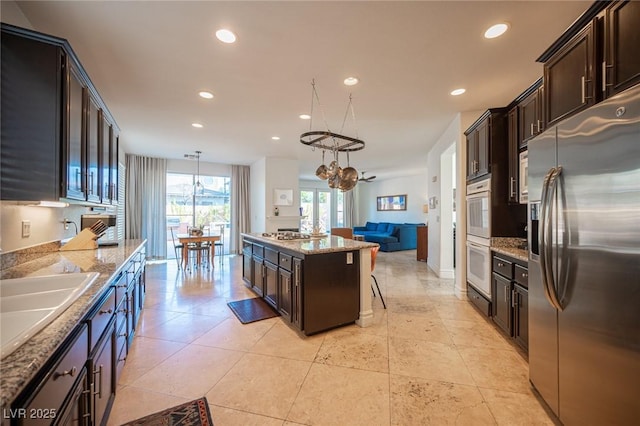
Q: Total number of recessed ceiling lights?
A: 8